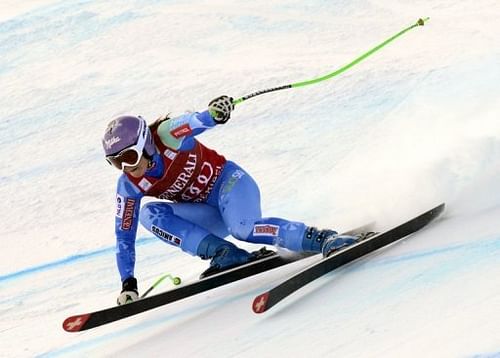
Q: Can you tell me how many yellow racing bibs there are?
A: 0